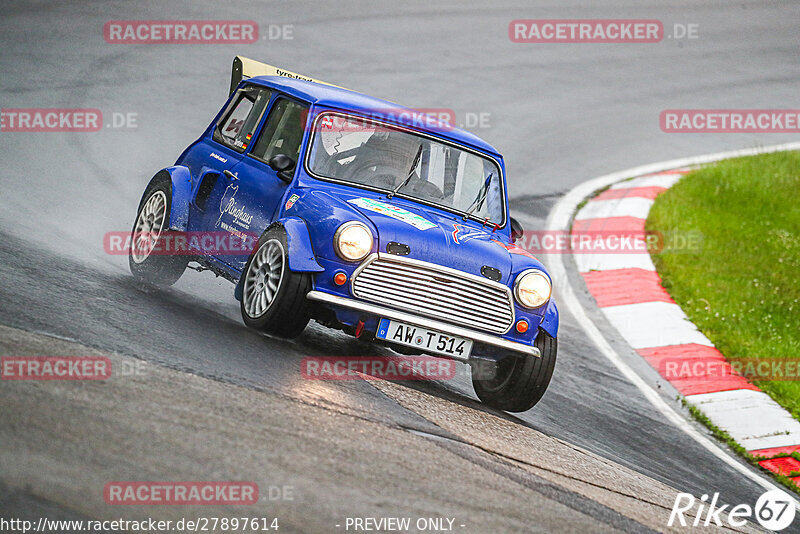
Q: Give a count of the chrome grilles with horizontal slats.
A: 1